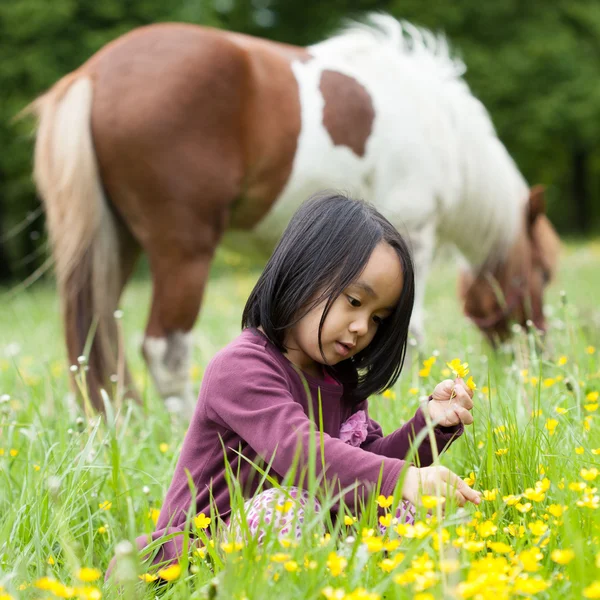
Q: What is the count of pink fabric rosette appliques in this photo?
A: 1